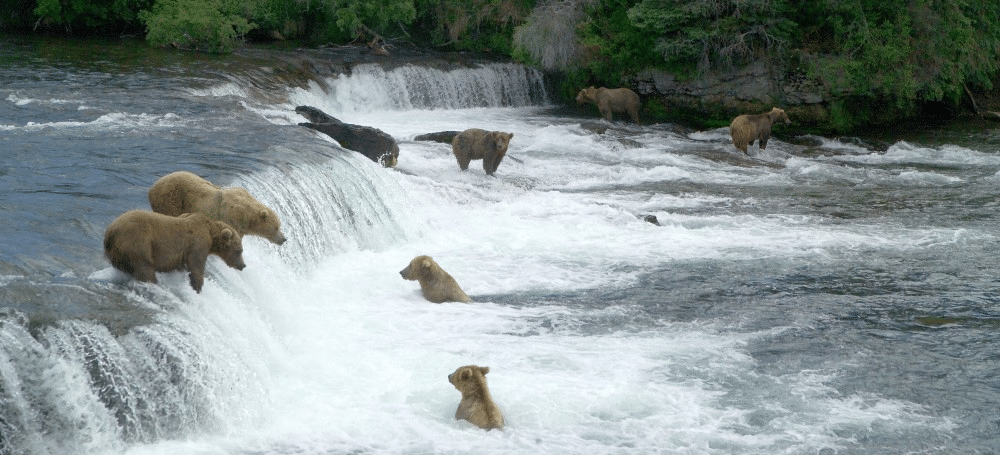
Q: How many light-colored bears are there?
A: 7